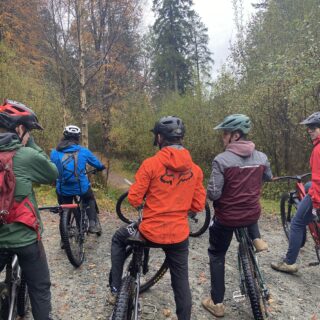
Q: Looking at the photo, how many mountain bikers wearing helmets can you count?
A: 5